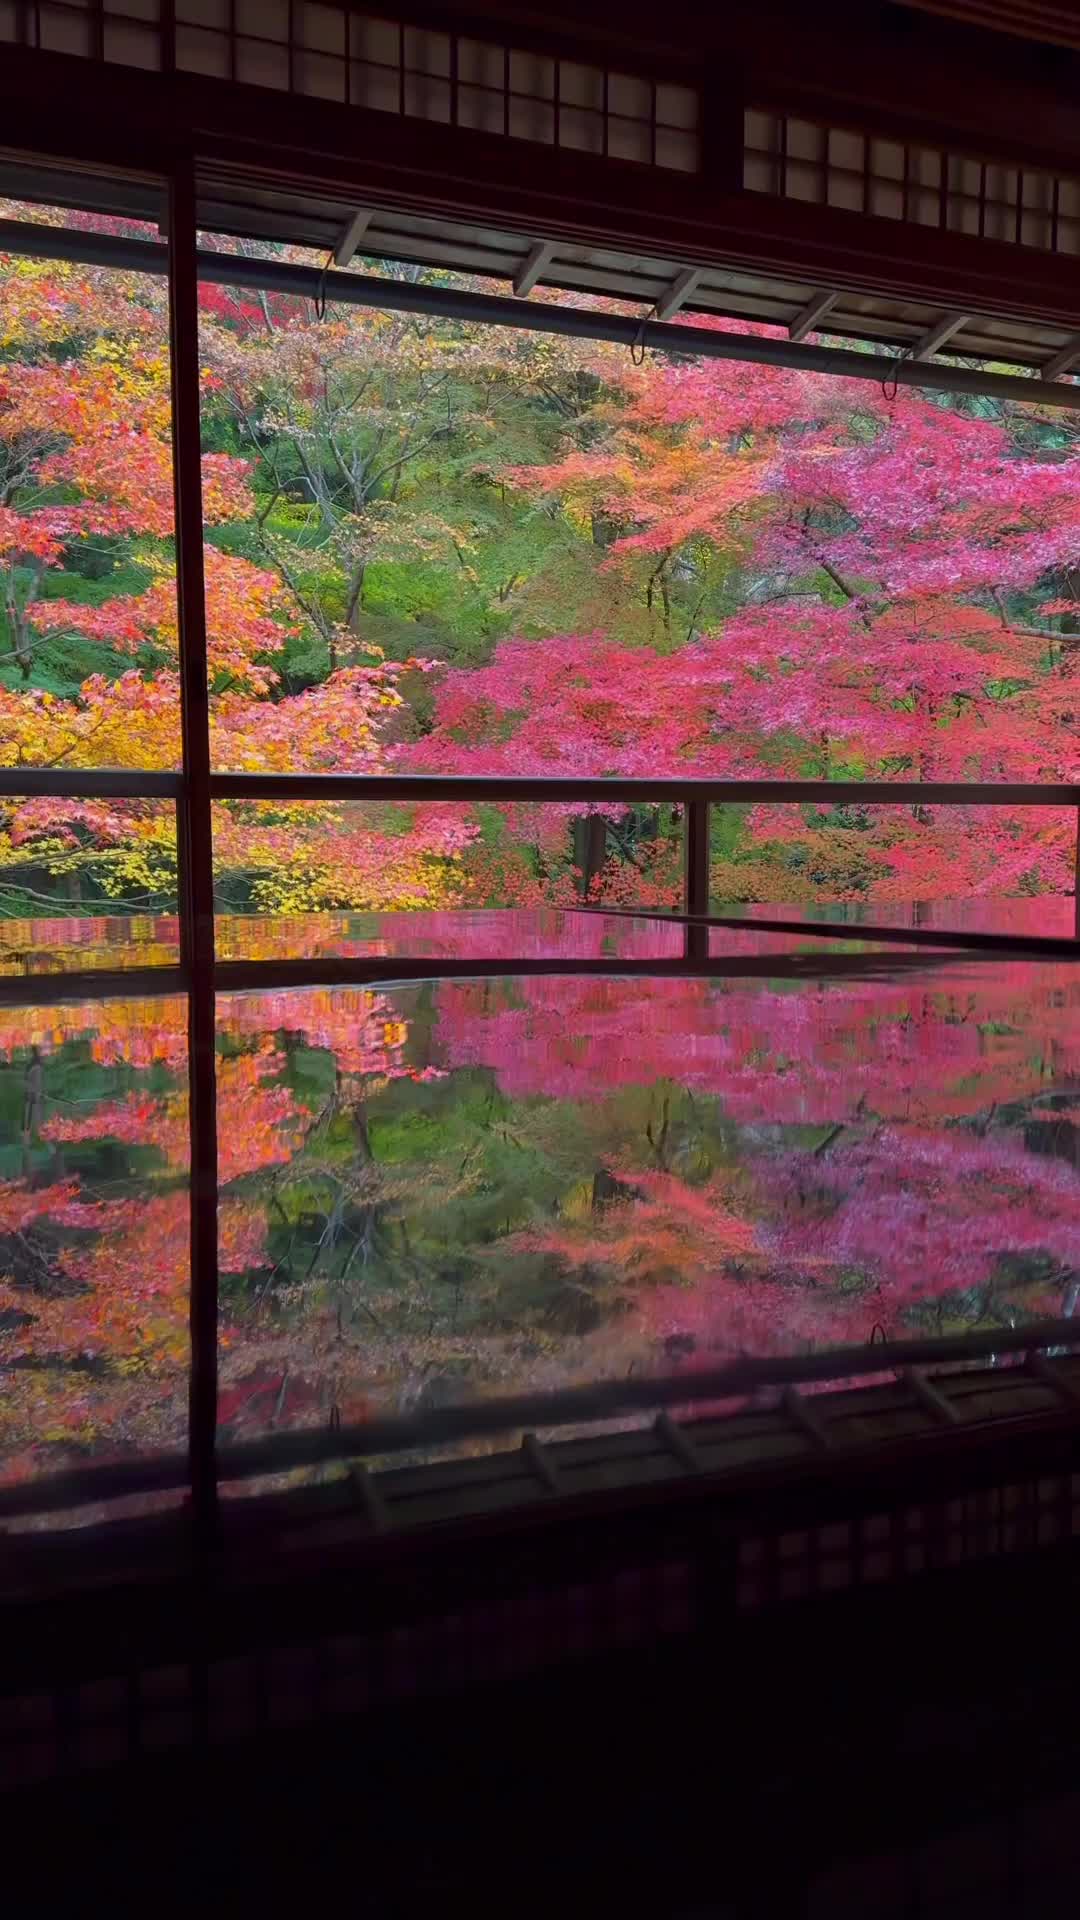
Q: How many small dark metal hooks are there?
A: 3